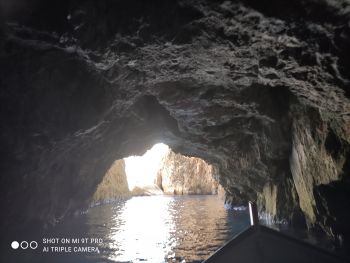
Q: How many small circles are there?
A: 3